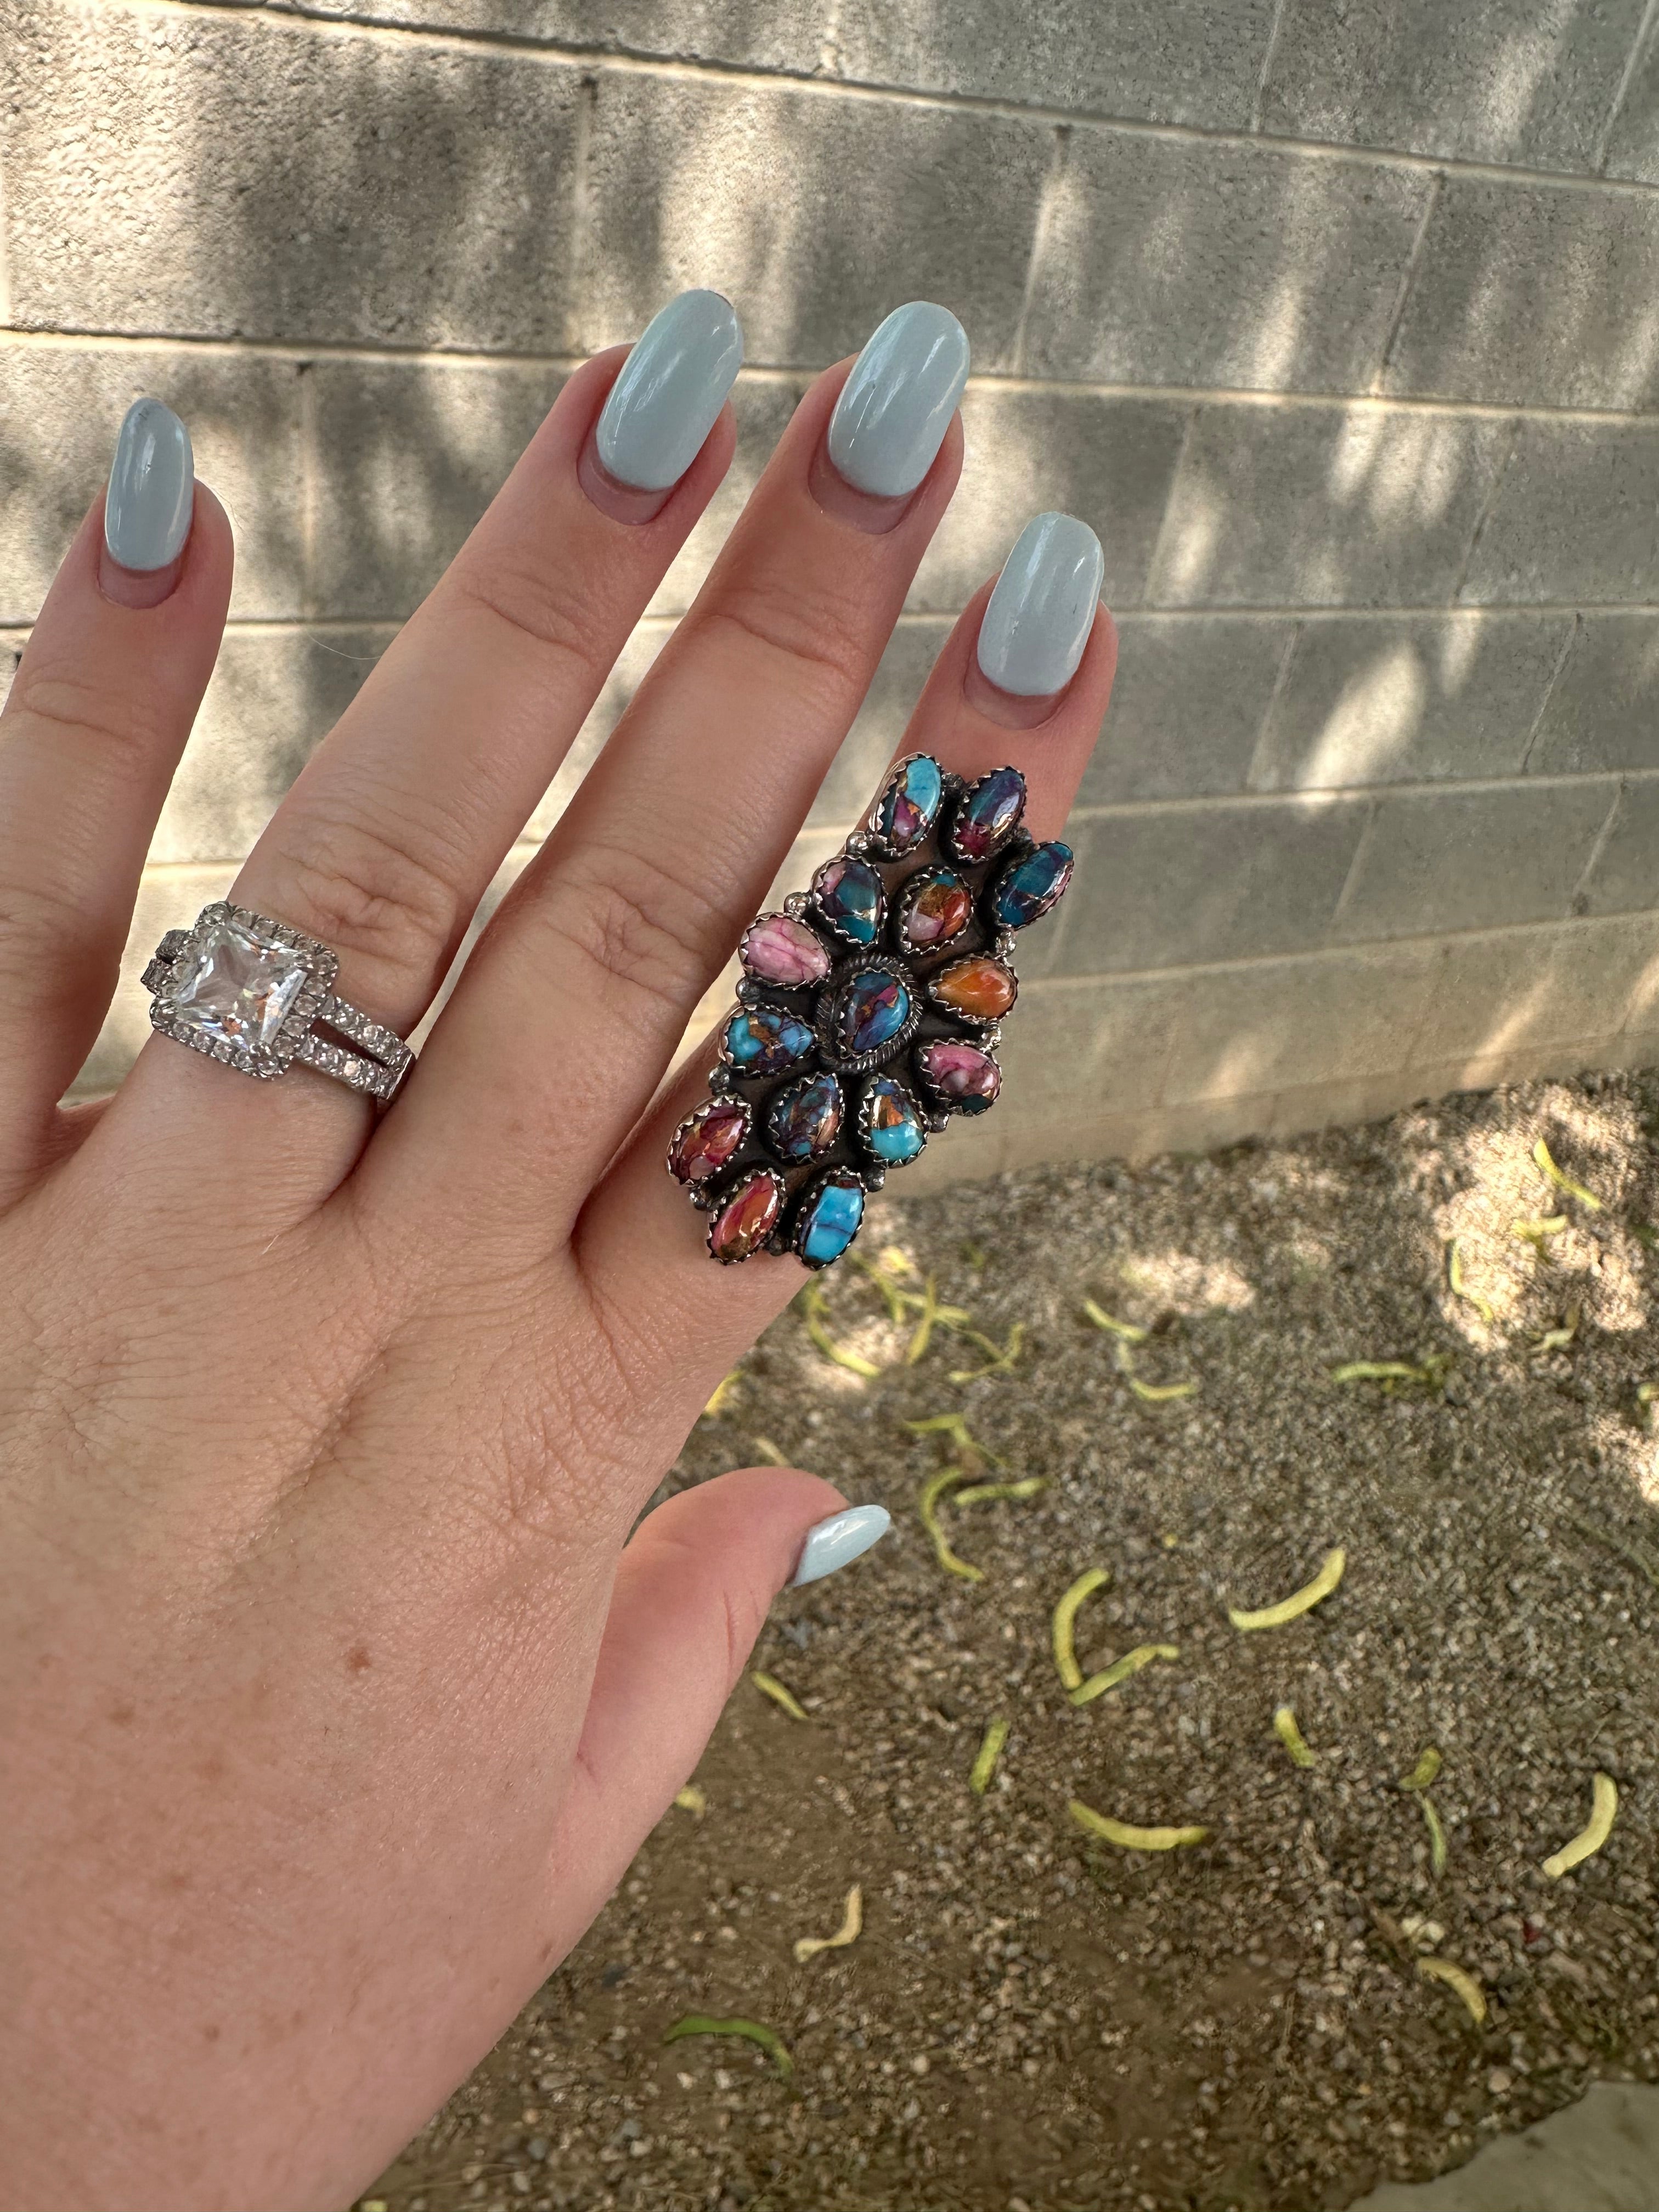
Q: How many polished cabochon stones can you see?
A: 15